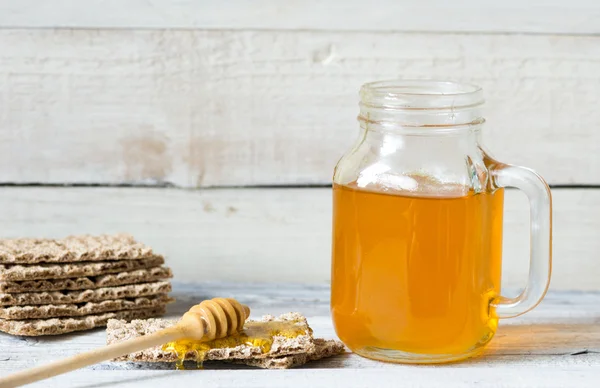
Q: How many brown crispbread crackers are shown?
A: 8